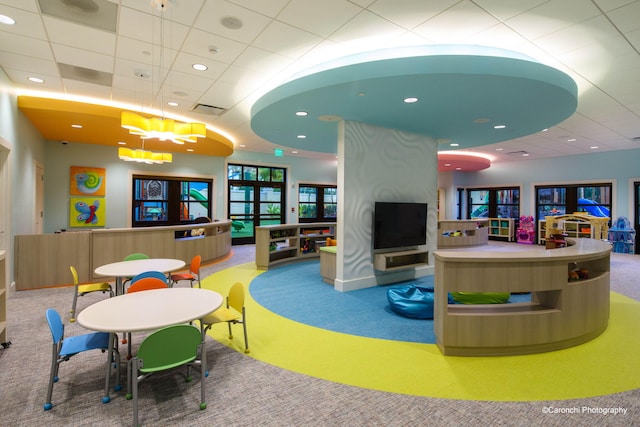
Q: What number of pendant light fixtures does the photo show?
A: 2